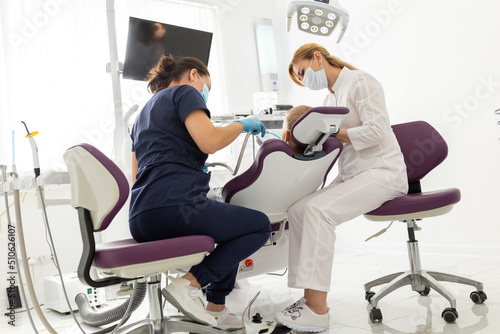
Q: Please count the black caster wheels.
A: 5